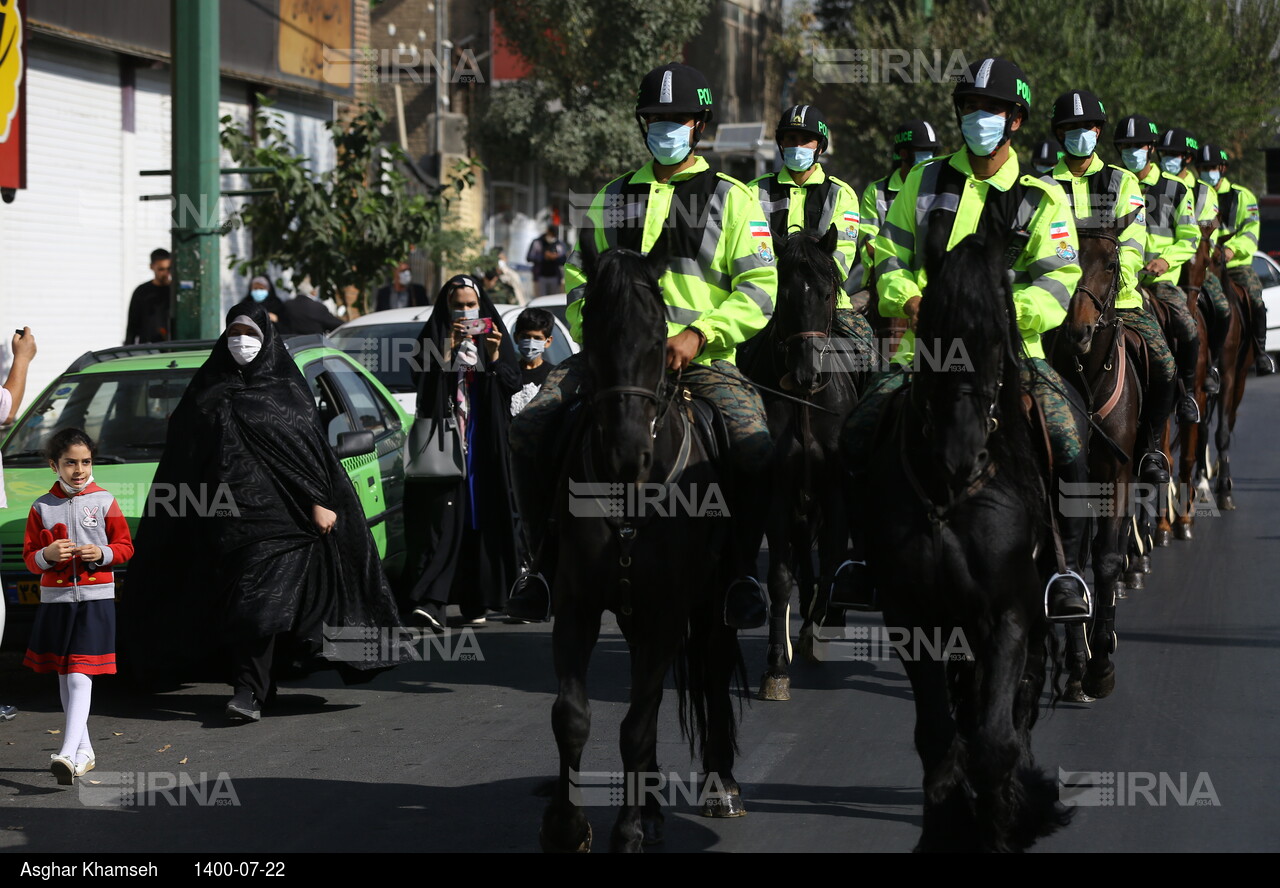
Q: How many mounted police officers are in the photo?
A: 9